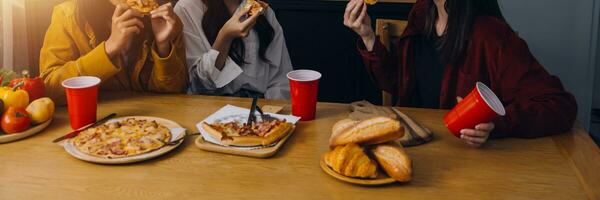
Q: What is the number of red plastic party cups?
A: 3